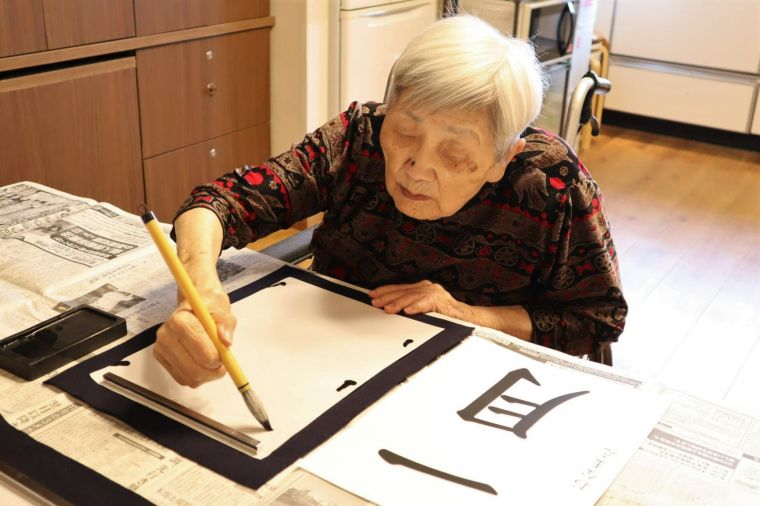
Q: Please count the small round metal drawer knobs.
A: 3